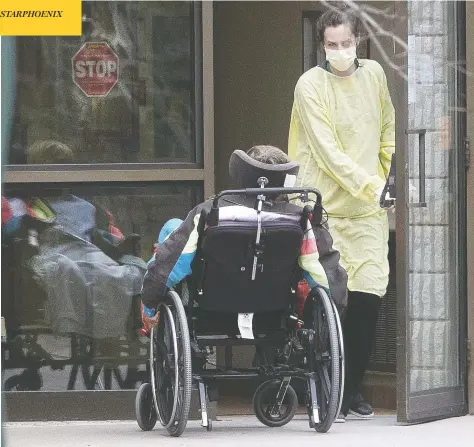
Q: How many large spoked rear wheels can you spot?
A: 2